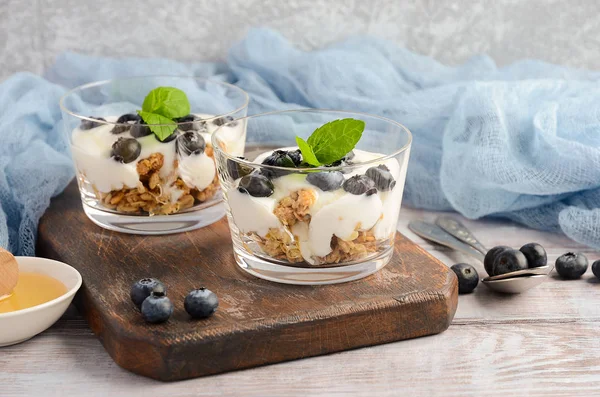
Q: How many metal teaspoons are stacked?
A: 2